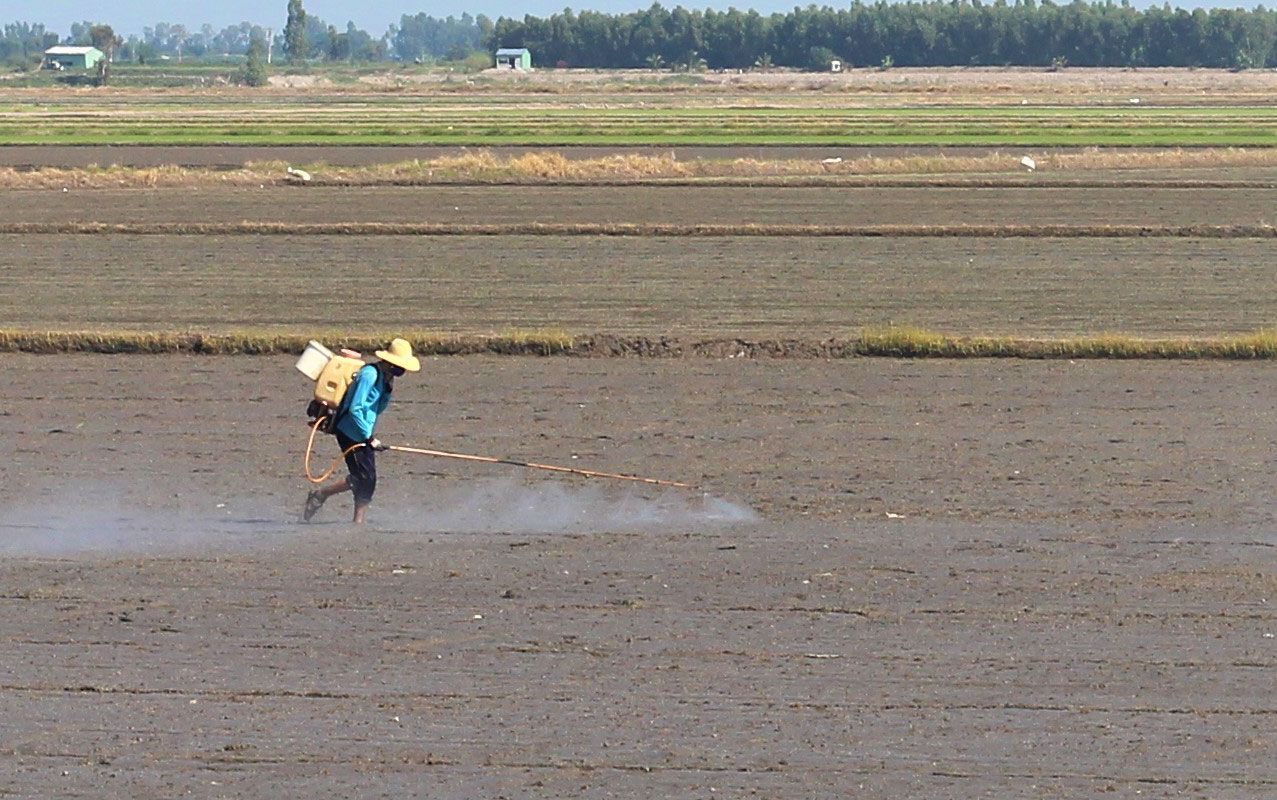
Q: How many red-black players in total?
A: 0